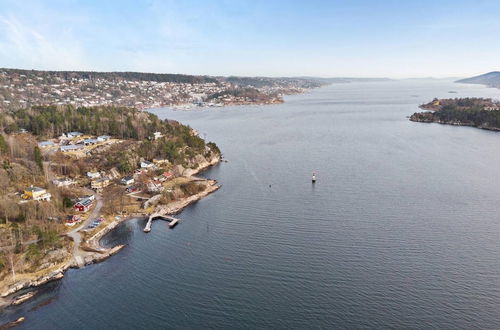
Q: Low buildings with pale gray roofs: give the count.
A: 5